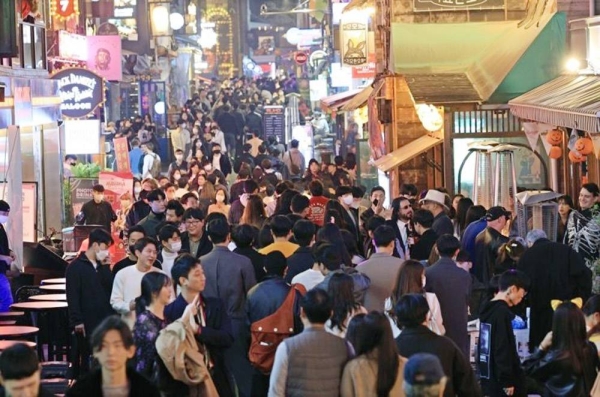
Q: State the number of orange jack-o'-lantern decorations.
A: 4